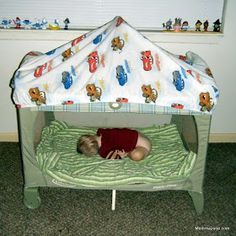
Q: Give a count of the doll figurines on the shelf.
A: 13